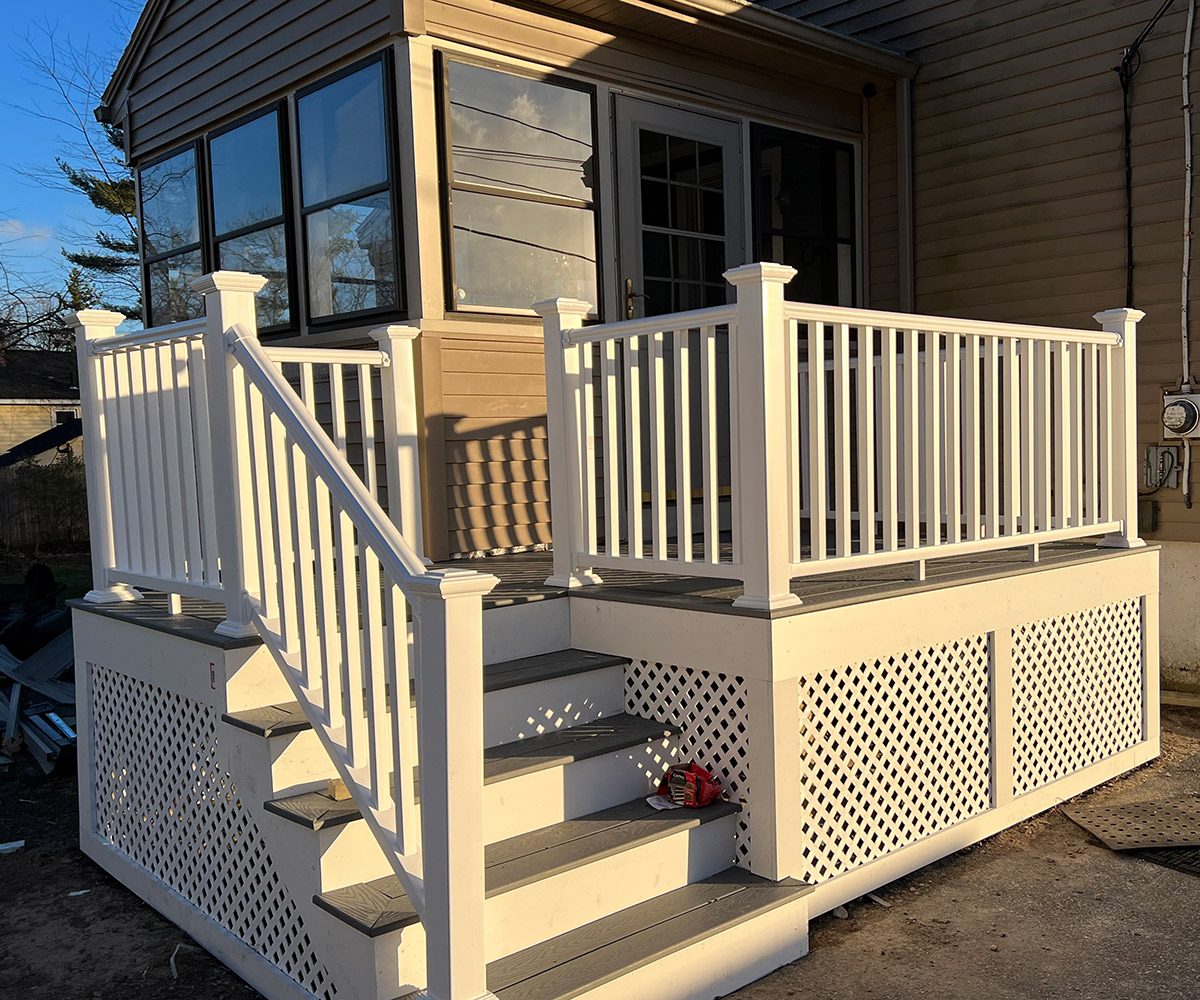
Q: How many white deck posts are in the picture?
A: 7